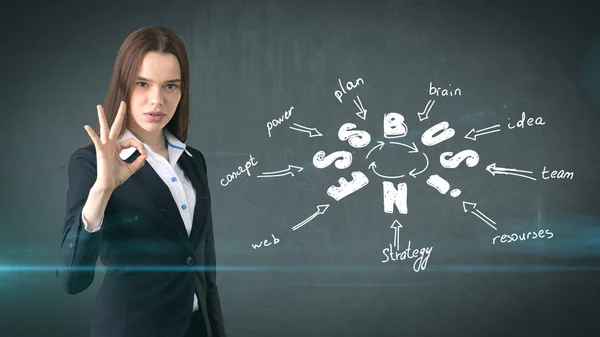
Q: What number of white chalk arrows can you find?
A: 13